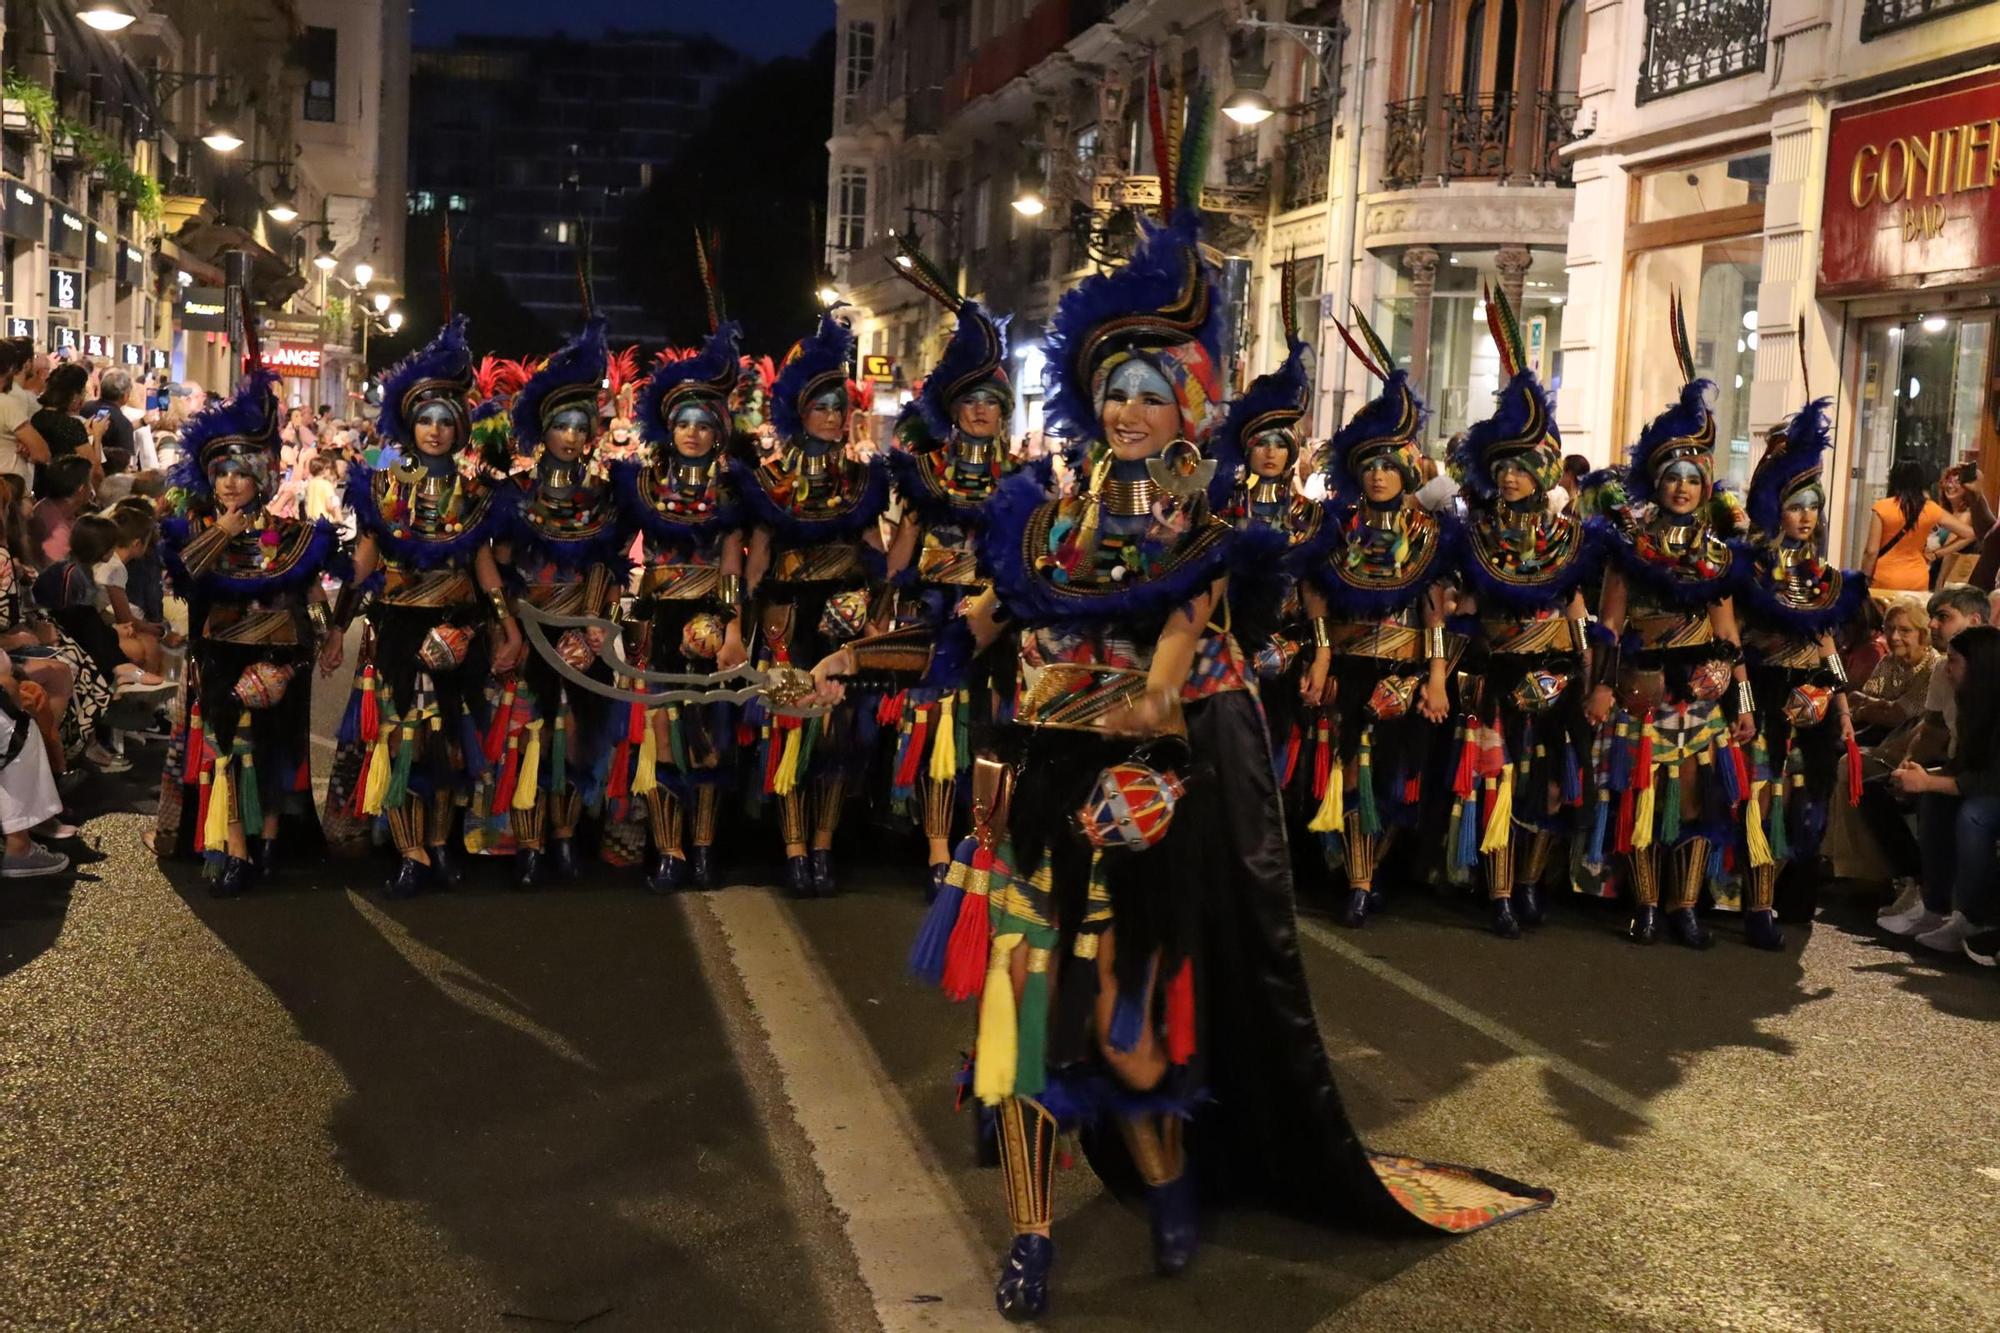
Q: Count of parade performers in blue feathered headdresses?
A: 12